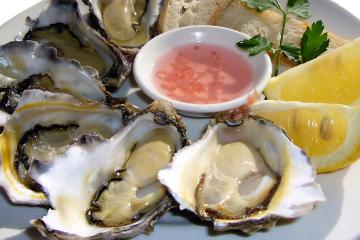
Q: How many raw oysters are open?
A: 6